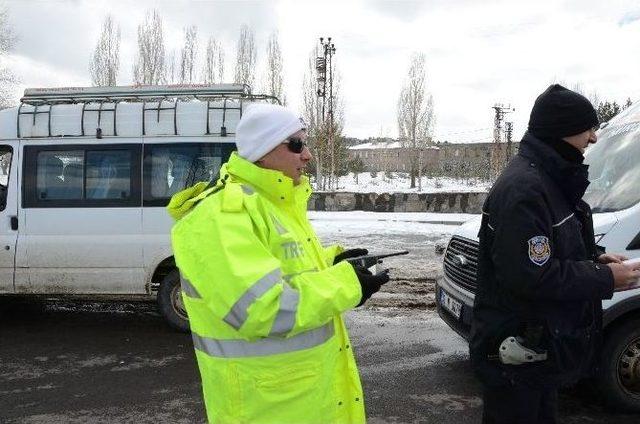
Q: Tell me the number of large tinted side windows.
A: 2